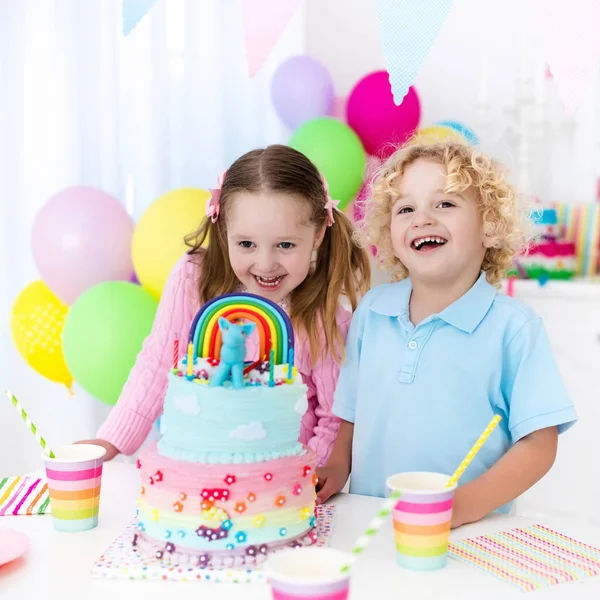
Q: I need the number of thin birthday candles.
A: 4